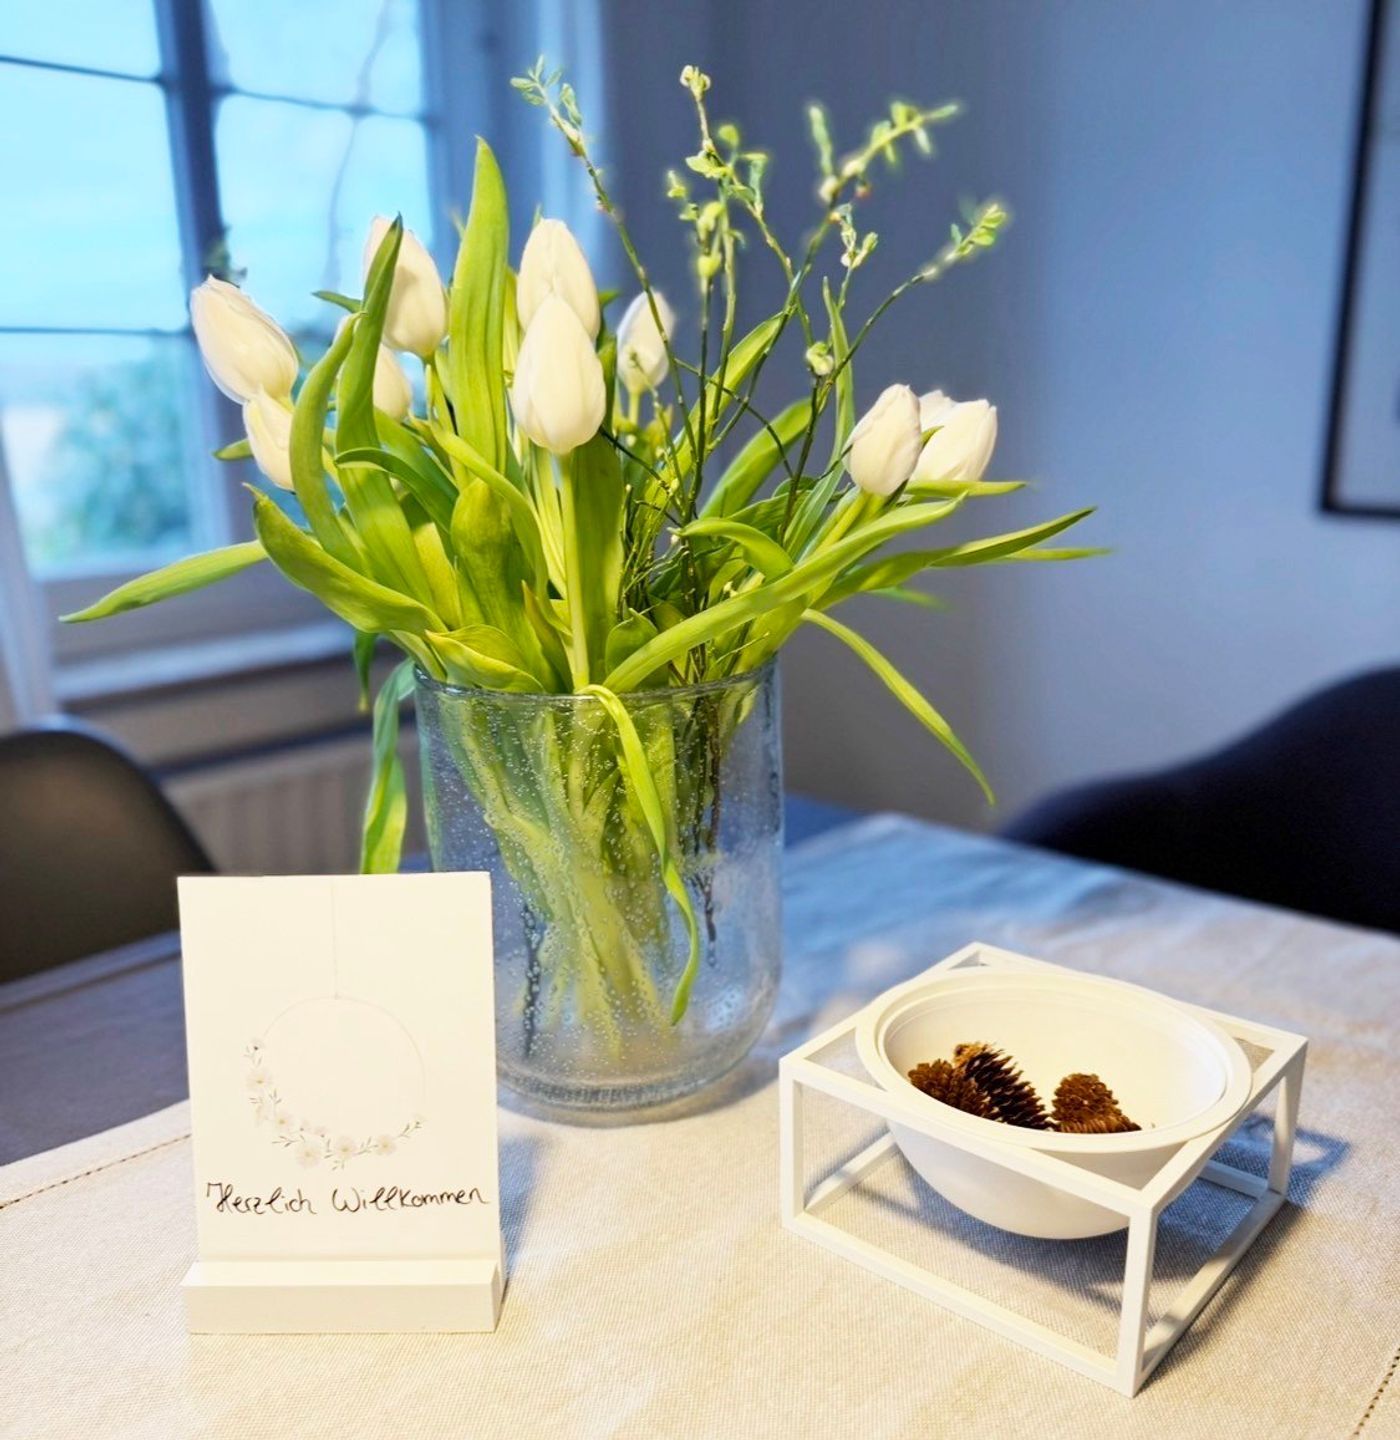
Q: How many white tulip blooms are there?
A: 10